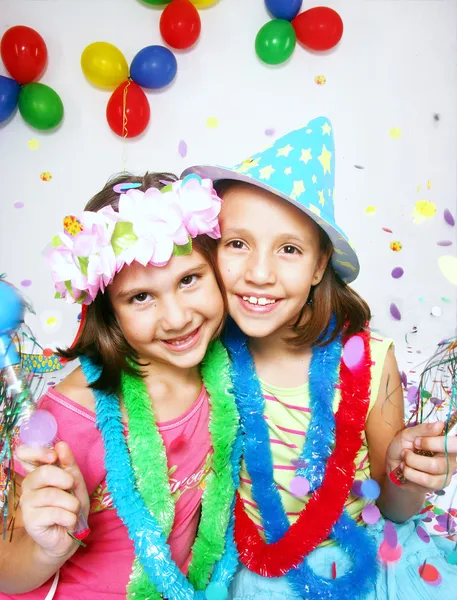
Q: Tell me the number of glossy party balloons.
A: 12